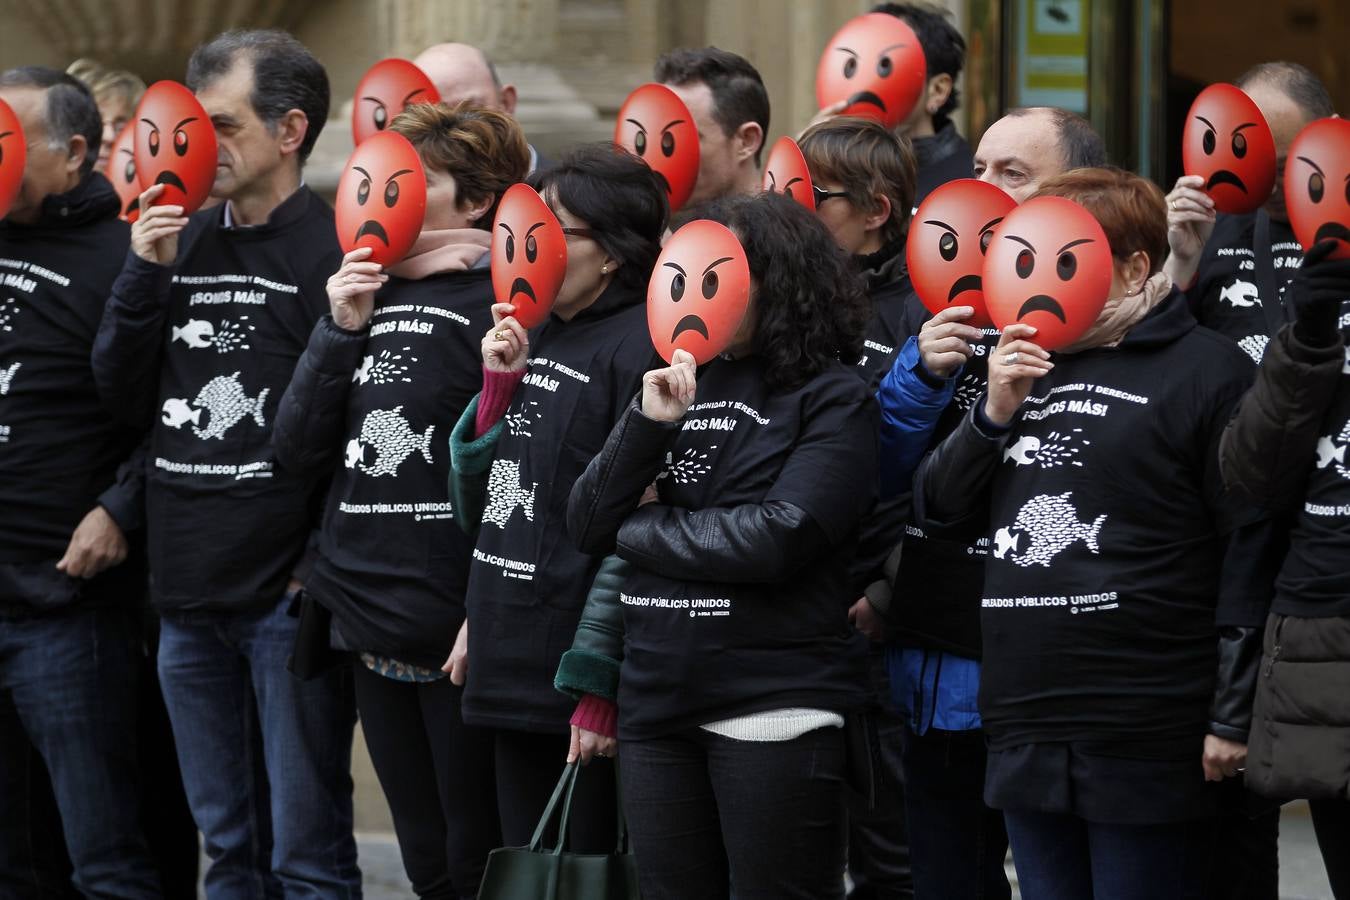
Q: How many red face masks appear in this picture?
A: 14